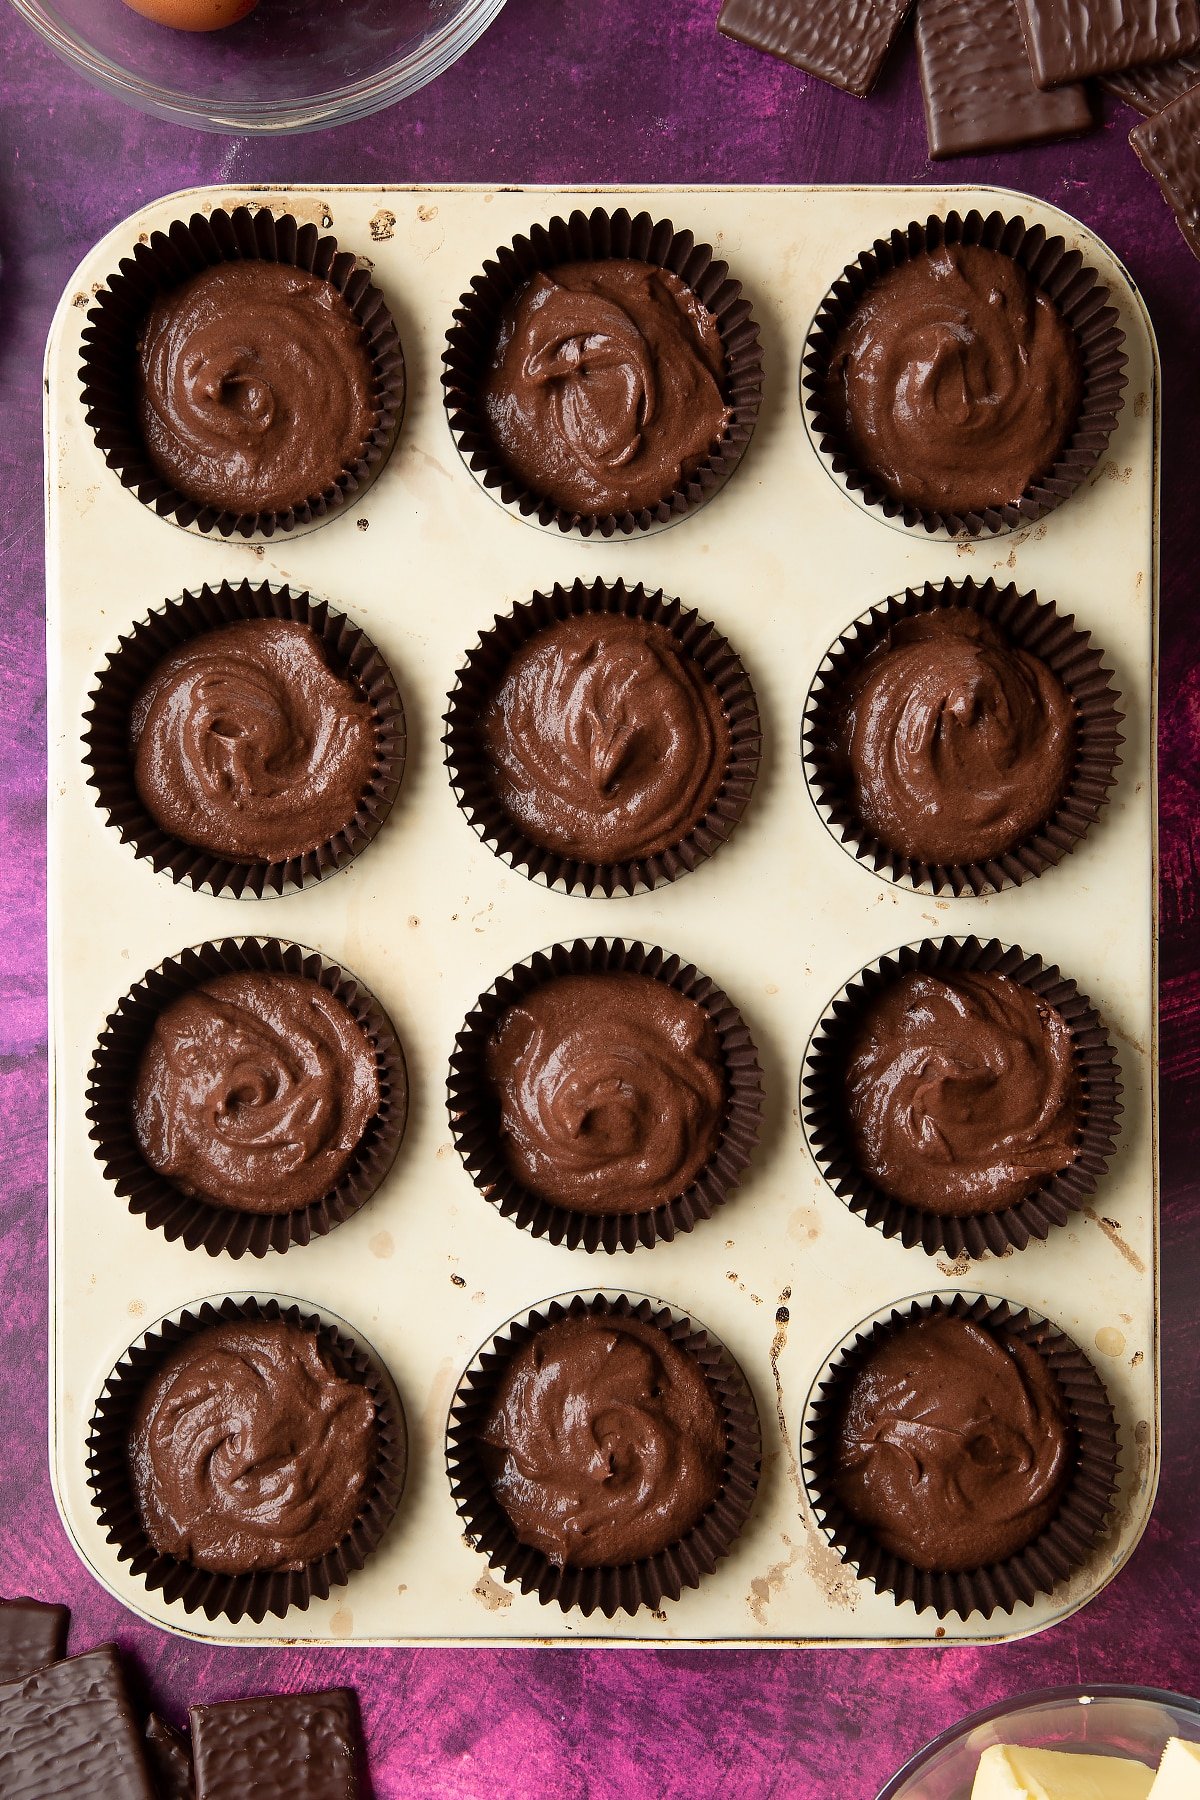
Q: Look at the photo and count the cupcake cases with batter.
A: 12